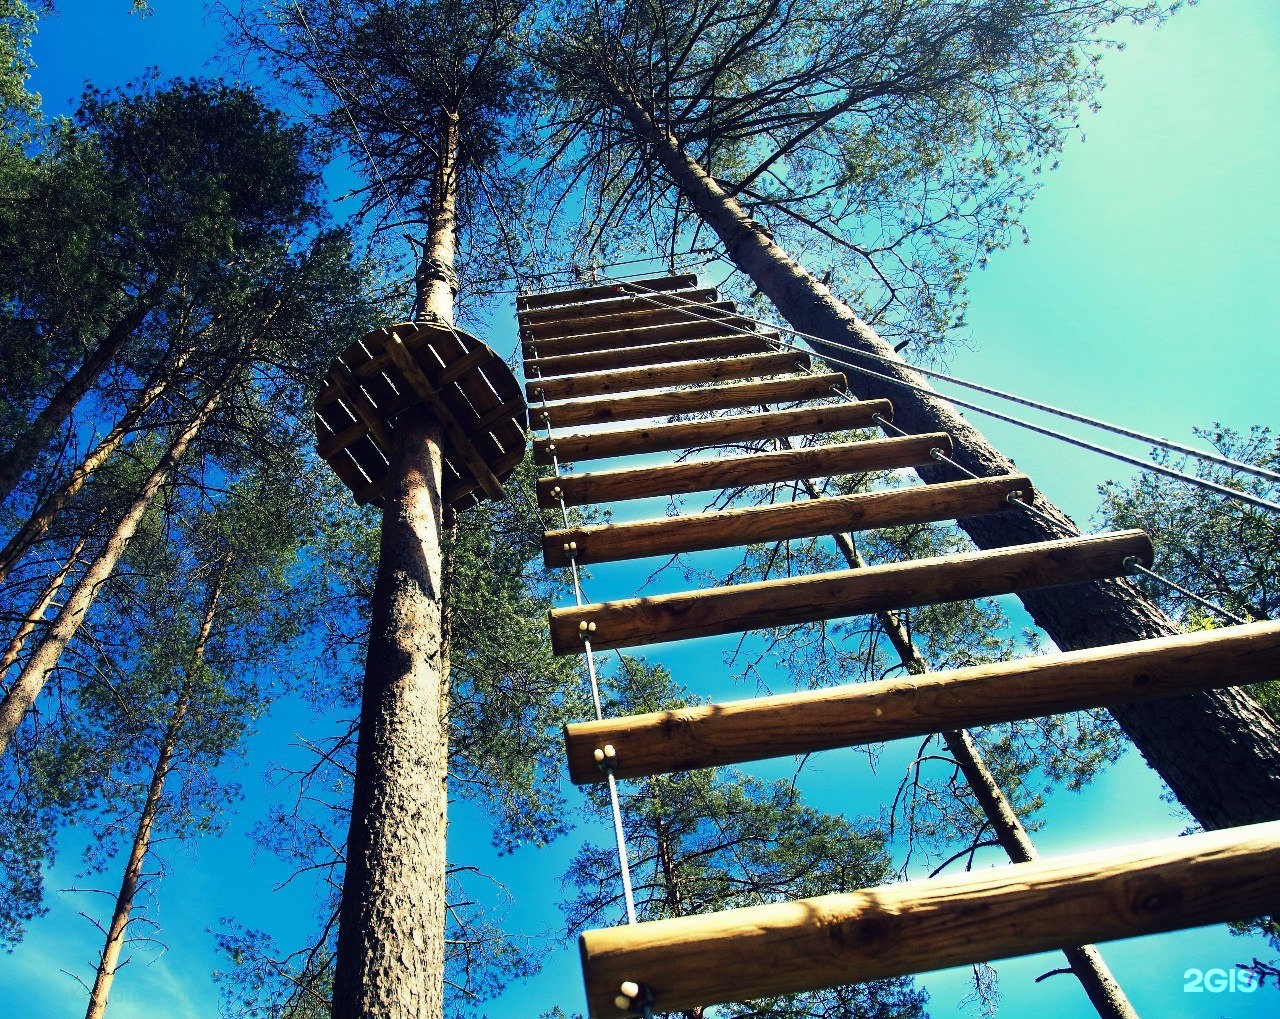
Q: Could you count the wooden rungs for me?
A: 13